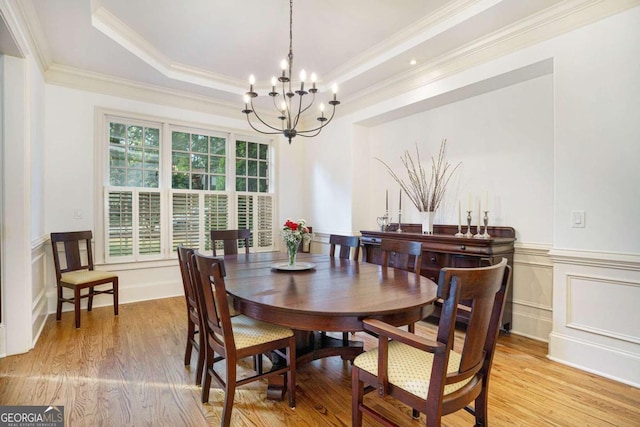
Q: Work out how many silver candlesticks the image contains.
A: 6